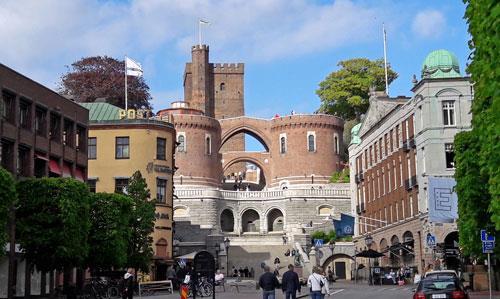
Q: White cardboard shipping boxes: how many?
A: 0